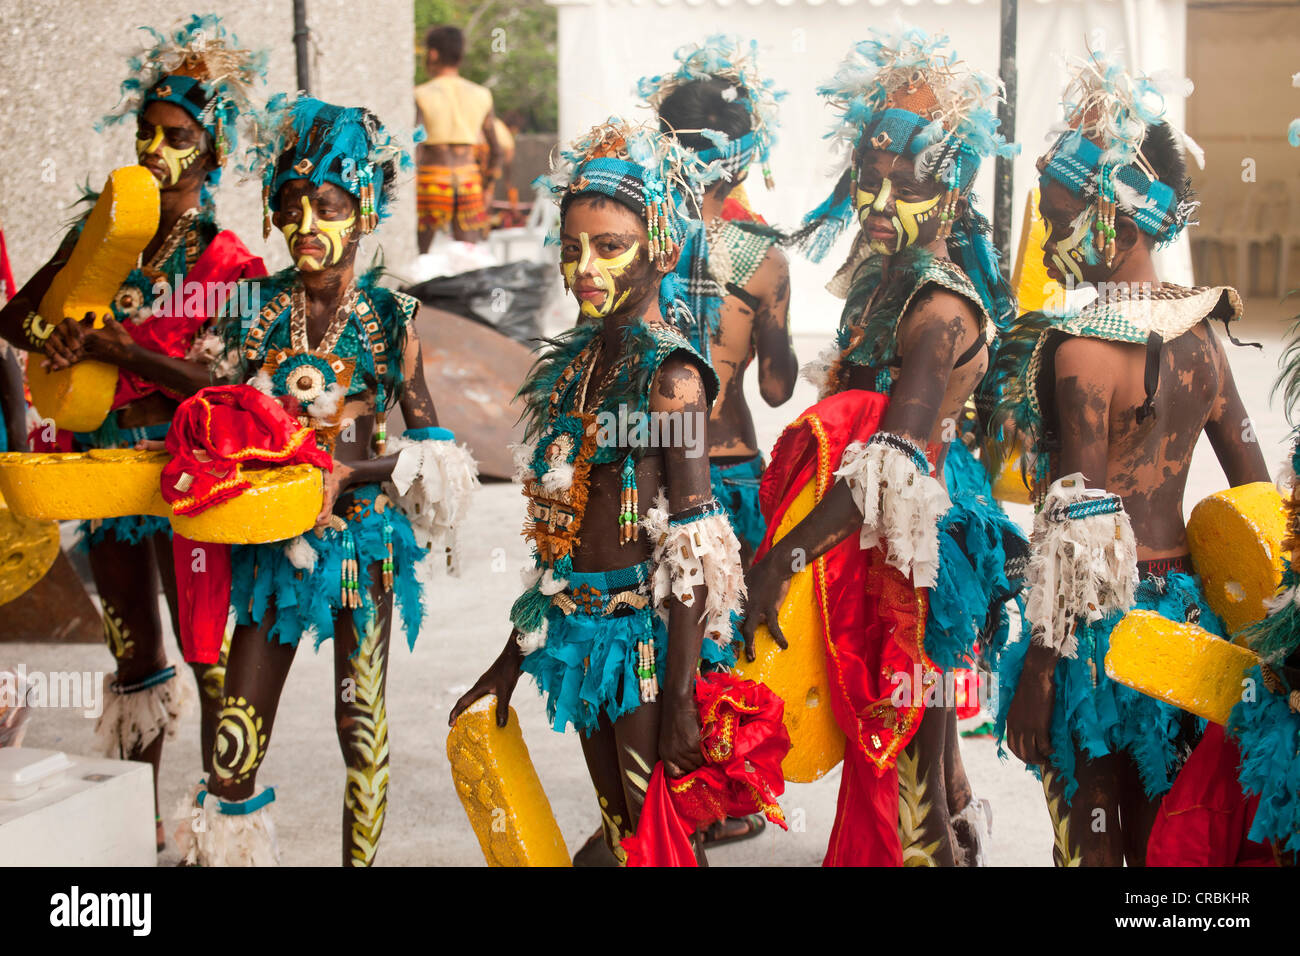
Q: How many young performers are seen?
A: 6